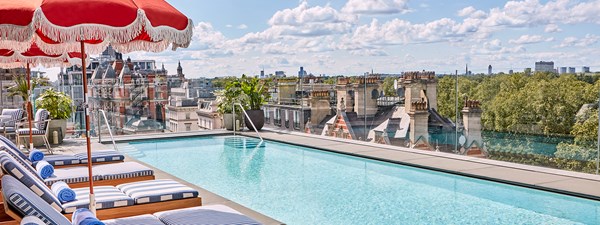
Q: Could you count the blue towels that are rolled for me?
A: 4